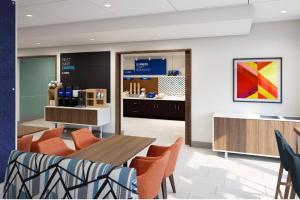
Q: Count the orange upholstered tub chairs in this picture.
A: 6